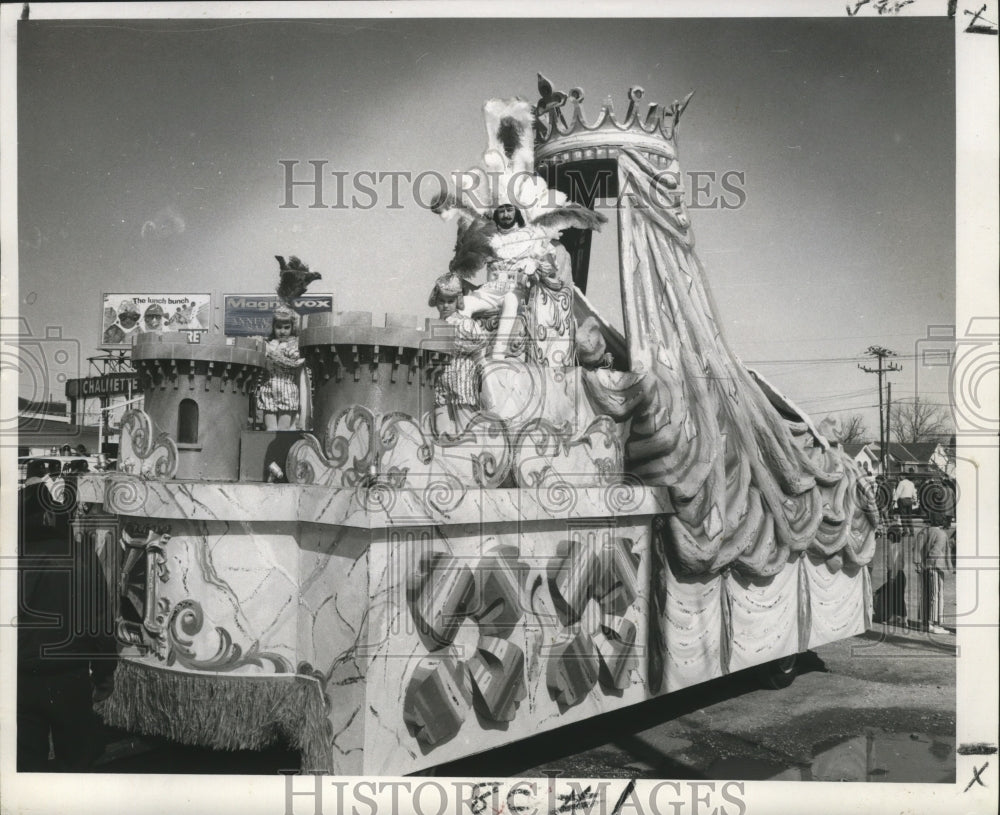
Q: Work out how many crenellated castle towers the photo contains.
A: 2